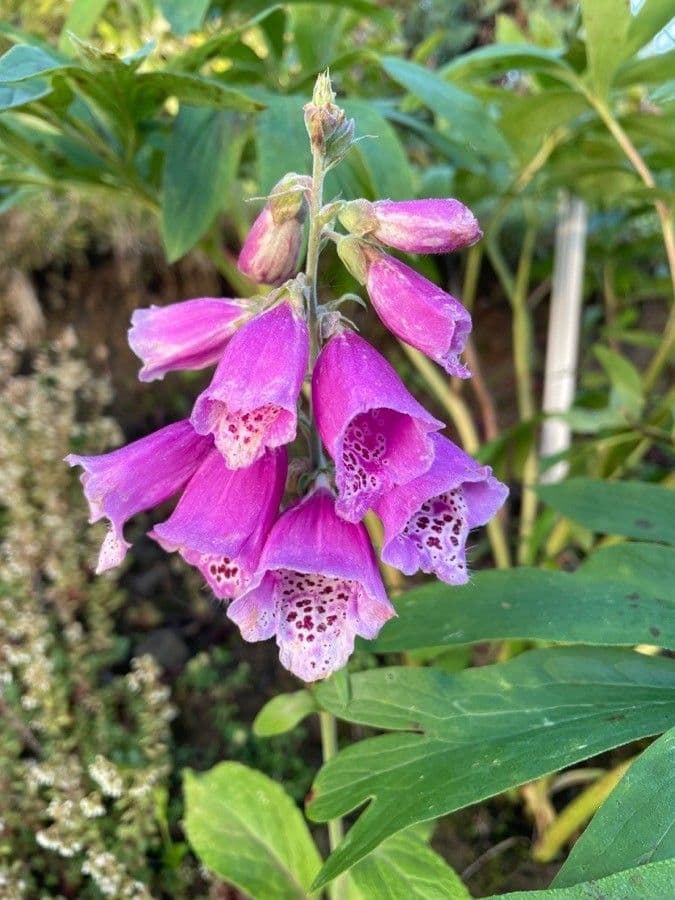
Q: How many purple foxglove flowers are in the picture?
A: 10